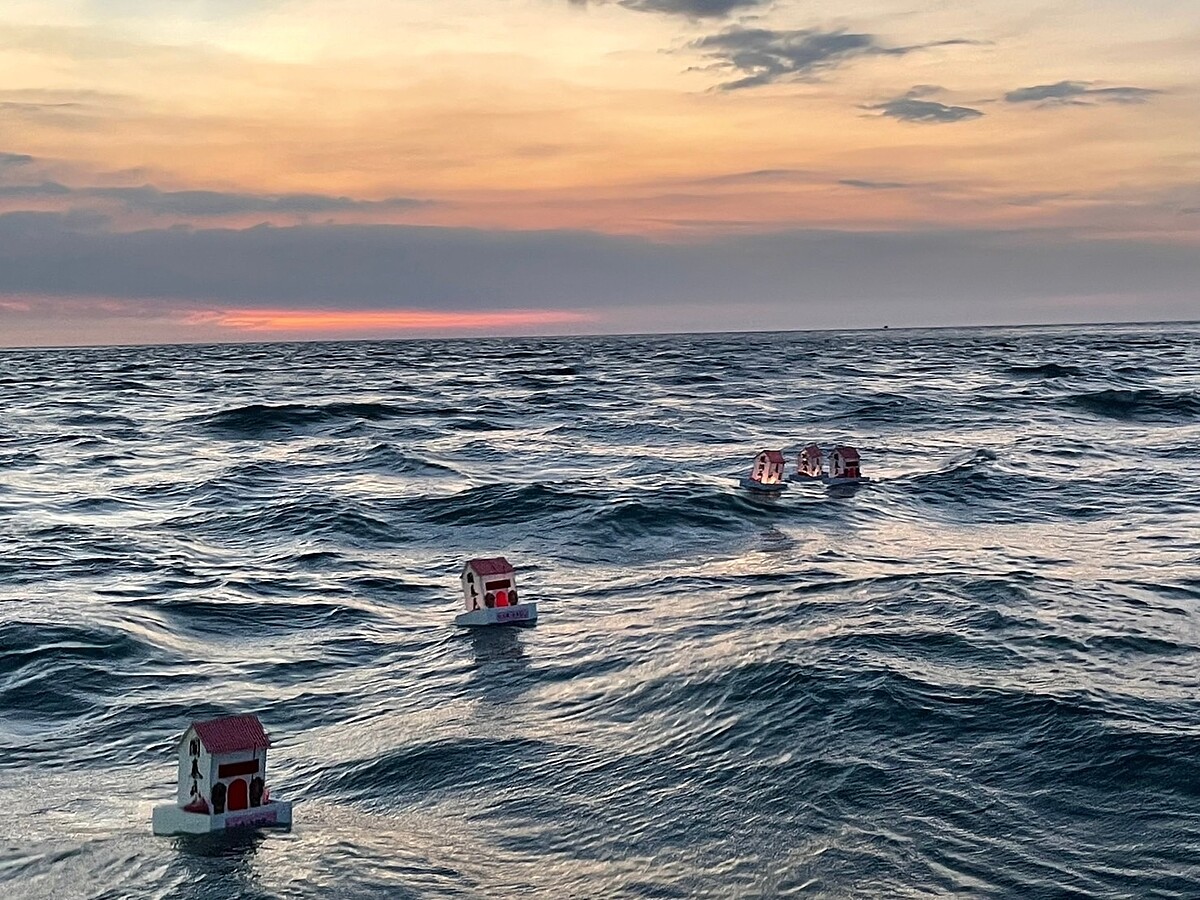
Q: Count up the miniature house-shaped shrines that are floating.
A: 5